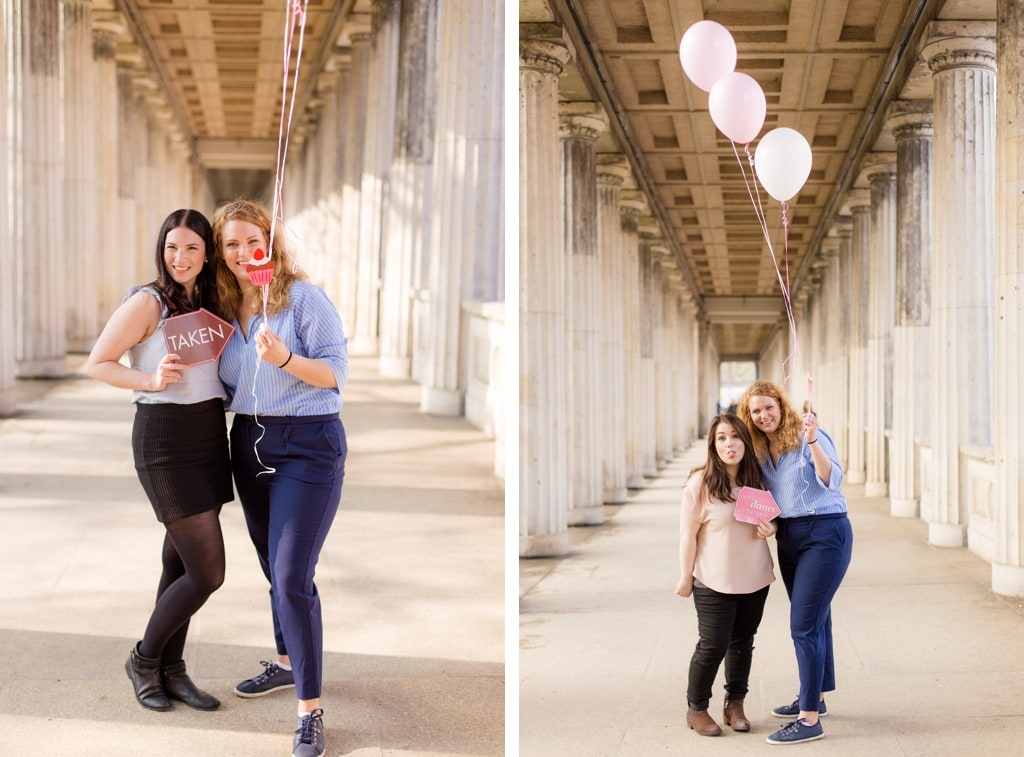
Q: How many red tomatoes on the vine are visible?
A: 0